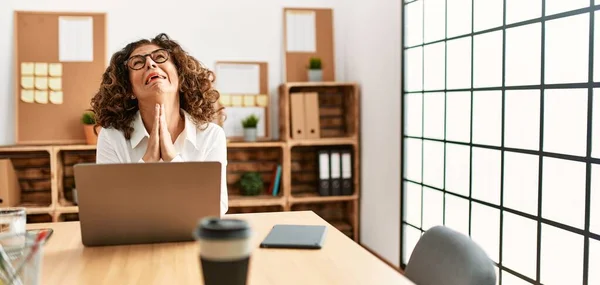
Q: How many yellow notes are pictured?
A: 13